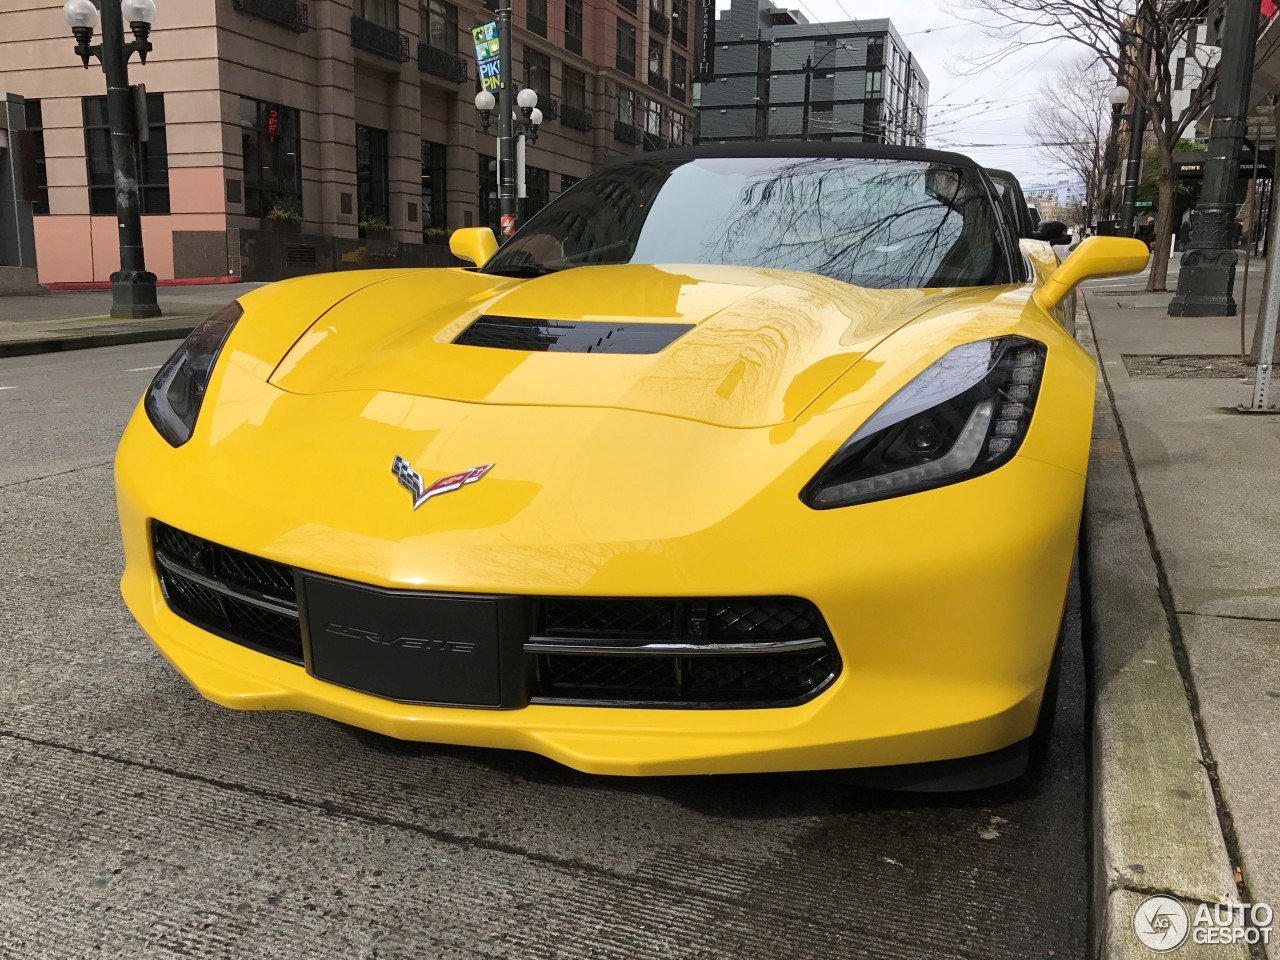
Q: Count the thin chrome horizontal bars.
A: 2